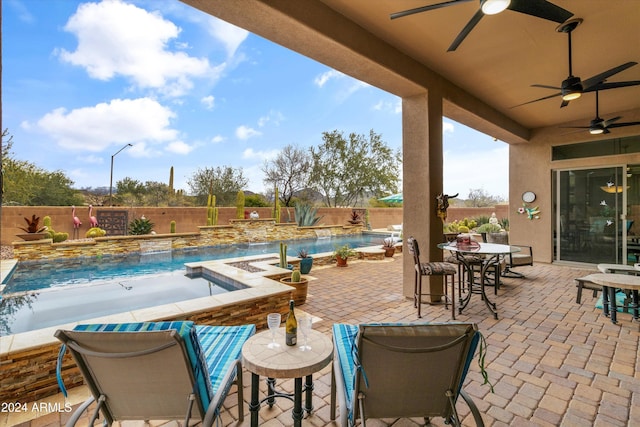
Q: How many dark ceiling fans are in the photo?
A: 3